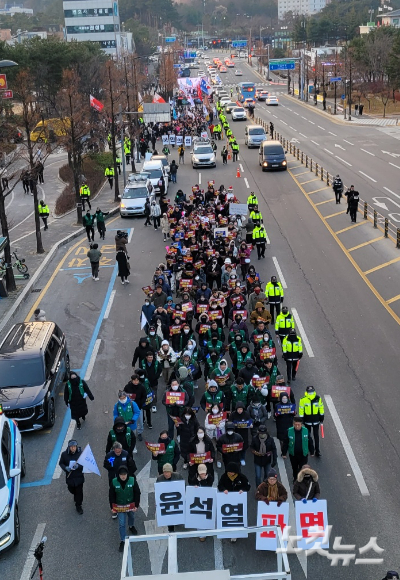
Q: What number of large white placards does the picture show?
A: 5